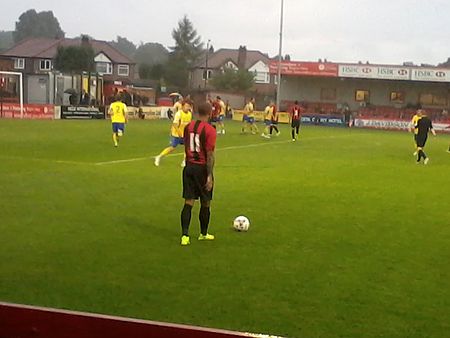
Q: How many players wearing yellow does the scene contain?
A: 7